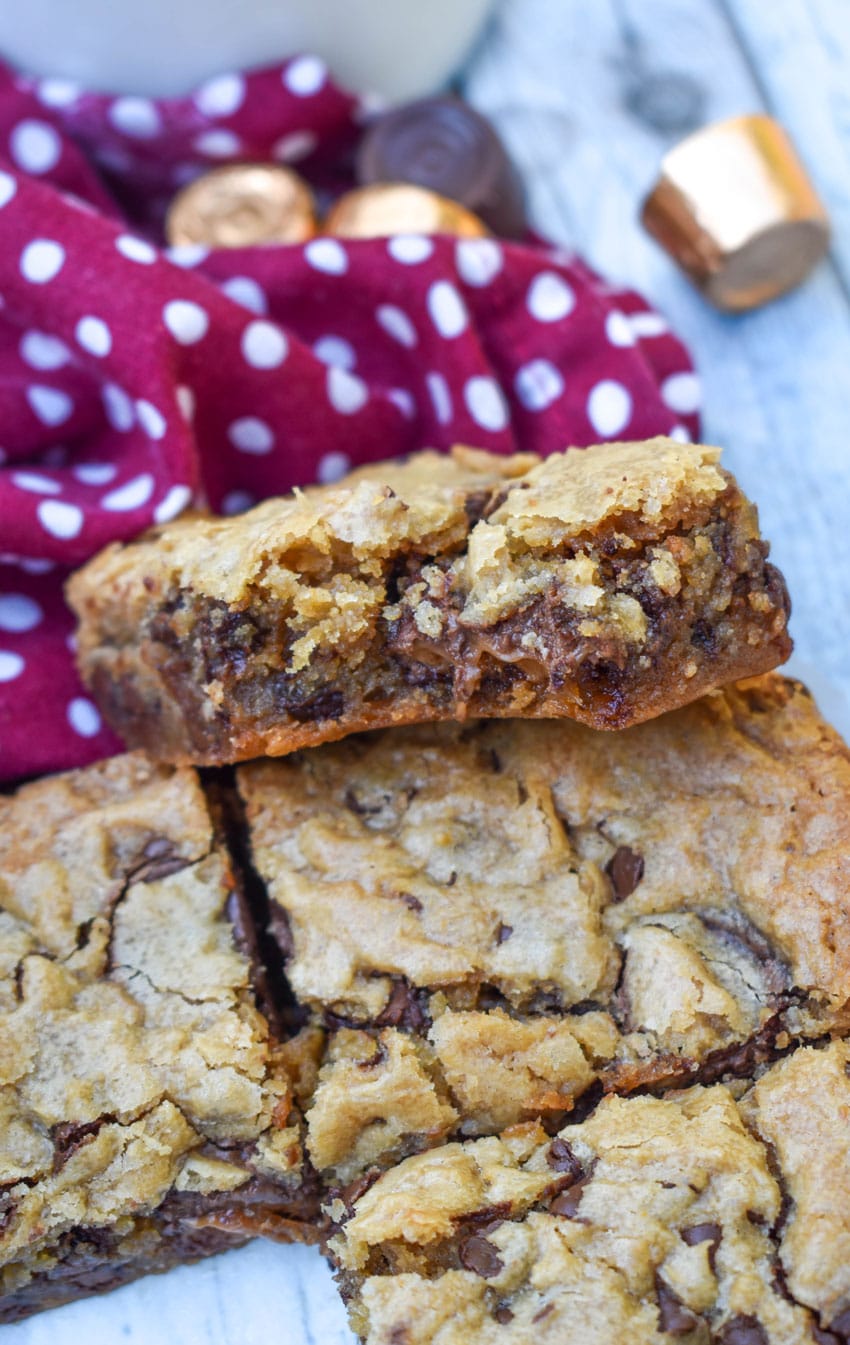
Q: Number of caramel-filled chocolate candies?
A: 4